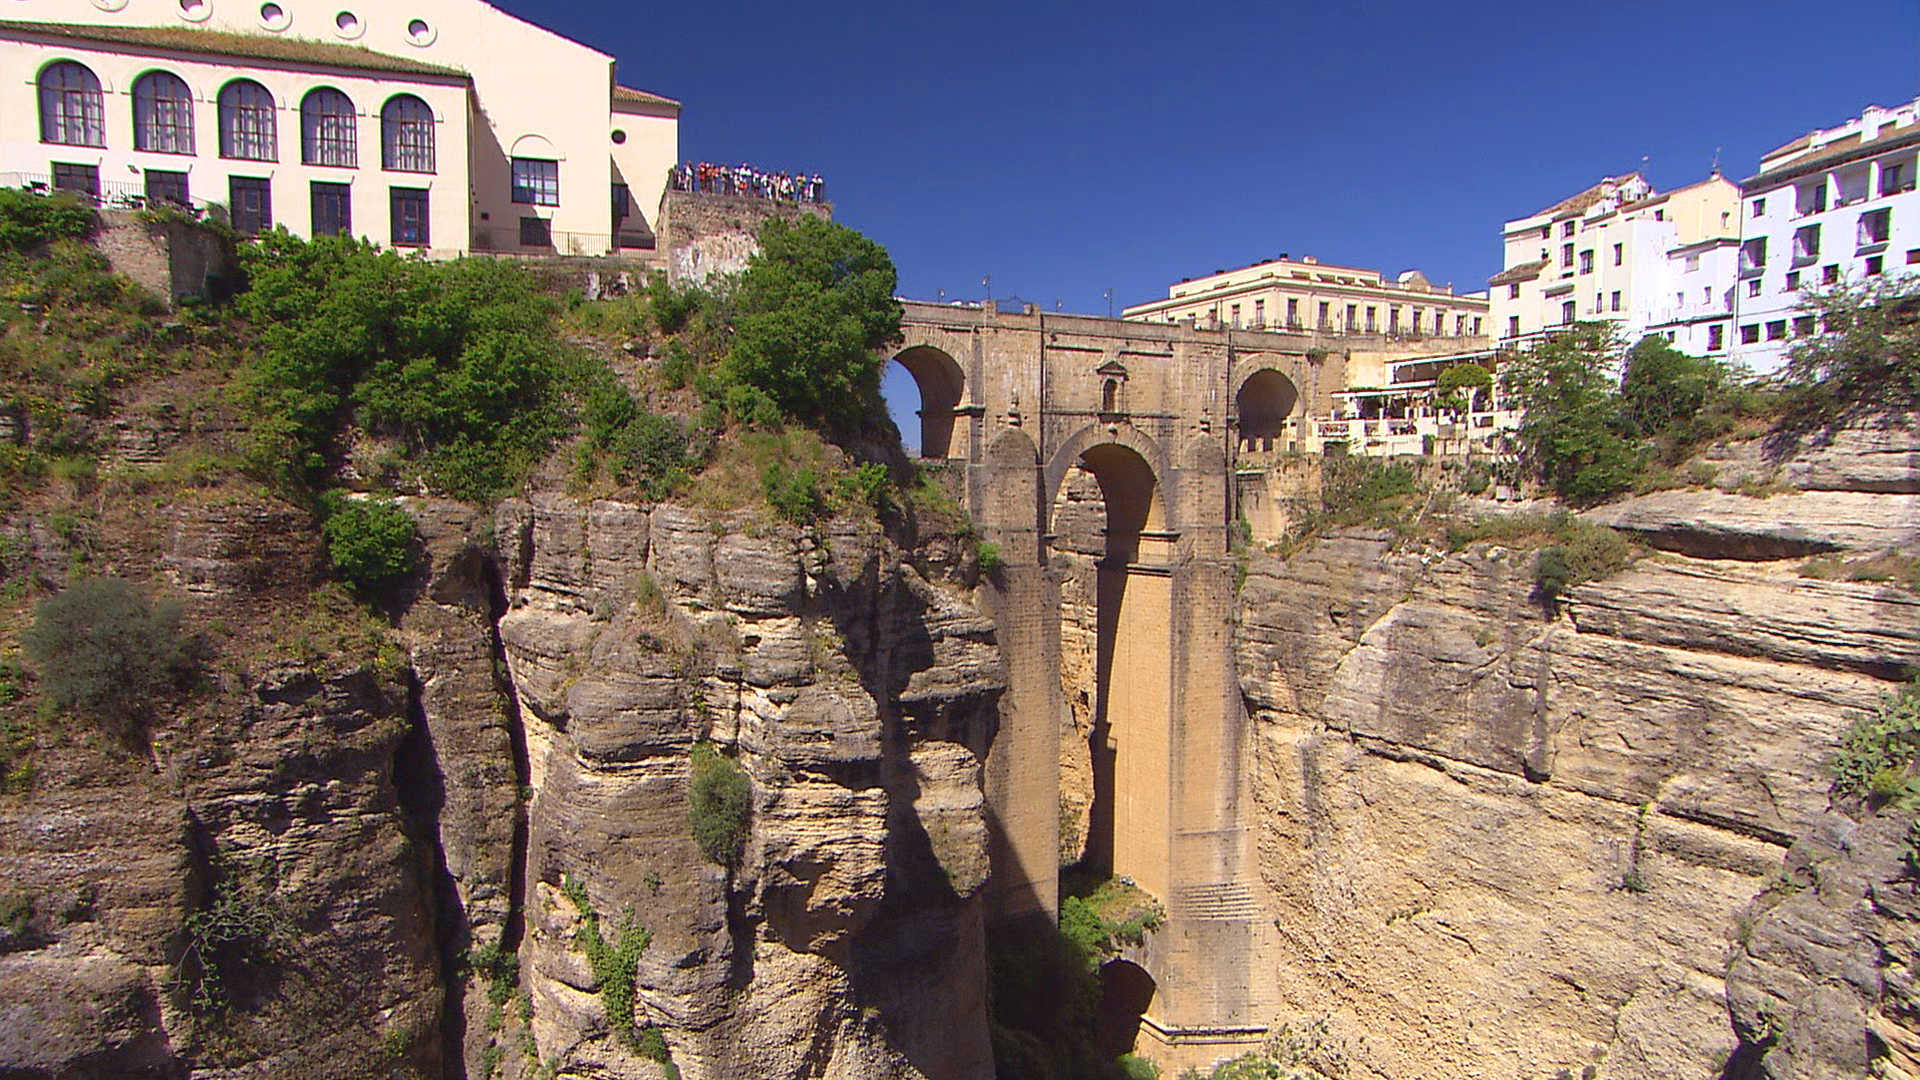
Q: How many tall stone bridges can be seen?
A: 1